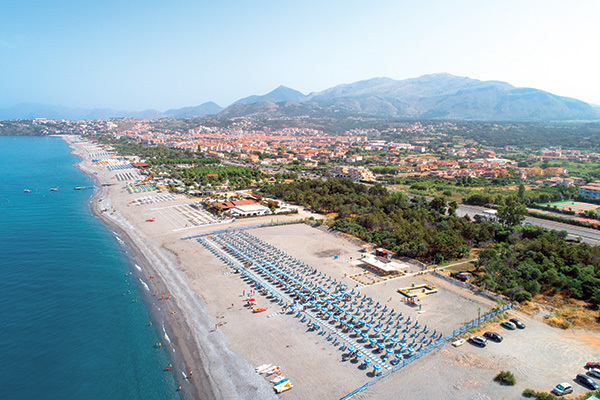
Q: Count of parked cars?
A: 8